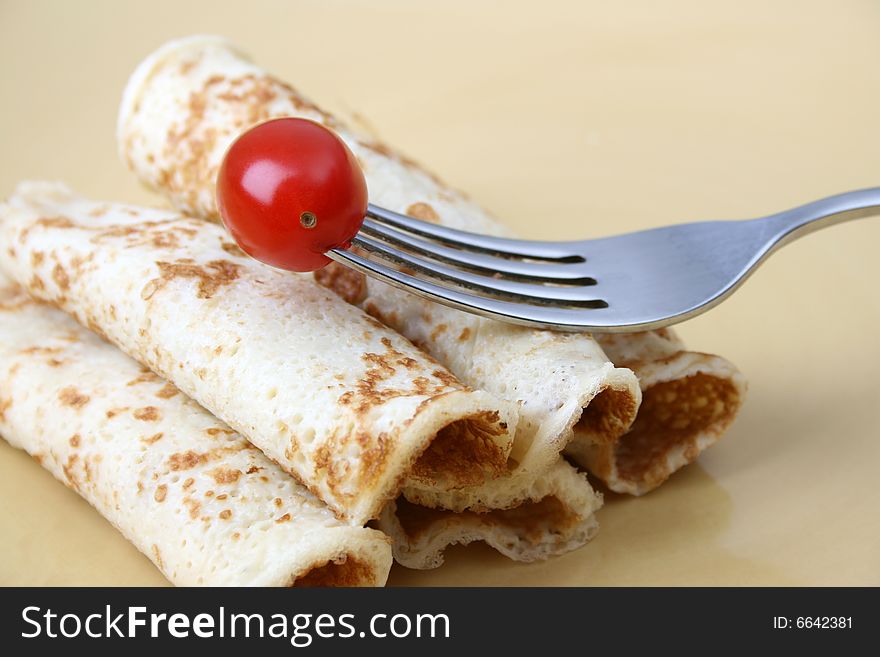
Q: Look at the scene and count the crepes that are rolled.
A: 5